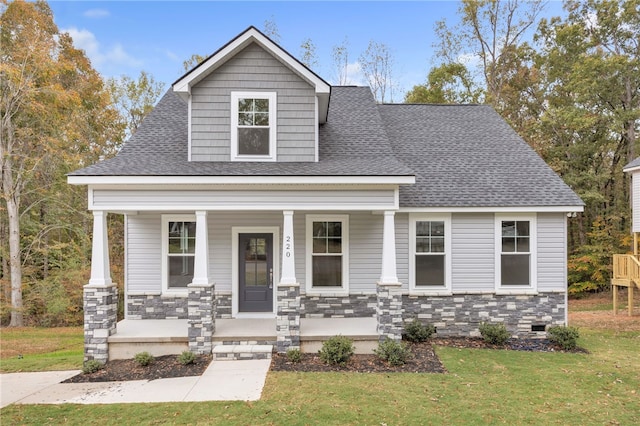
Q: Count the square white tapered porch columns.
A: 4